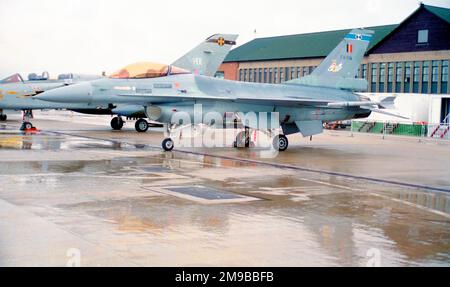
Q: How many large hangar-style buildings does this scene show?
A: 1